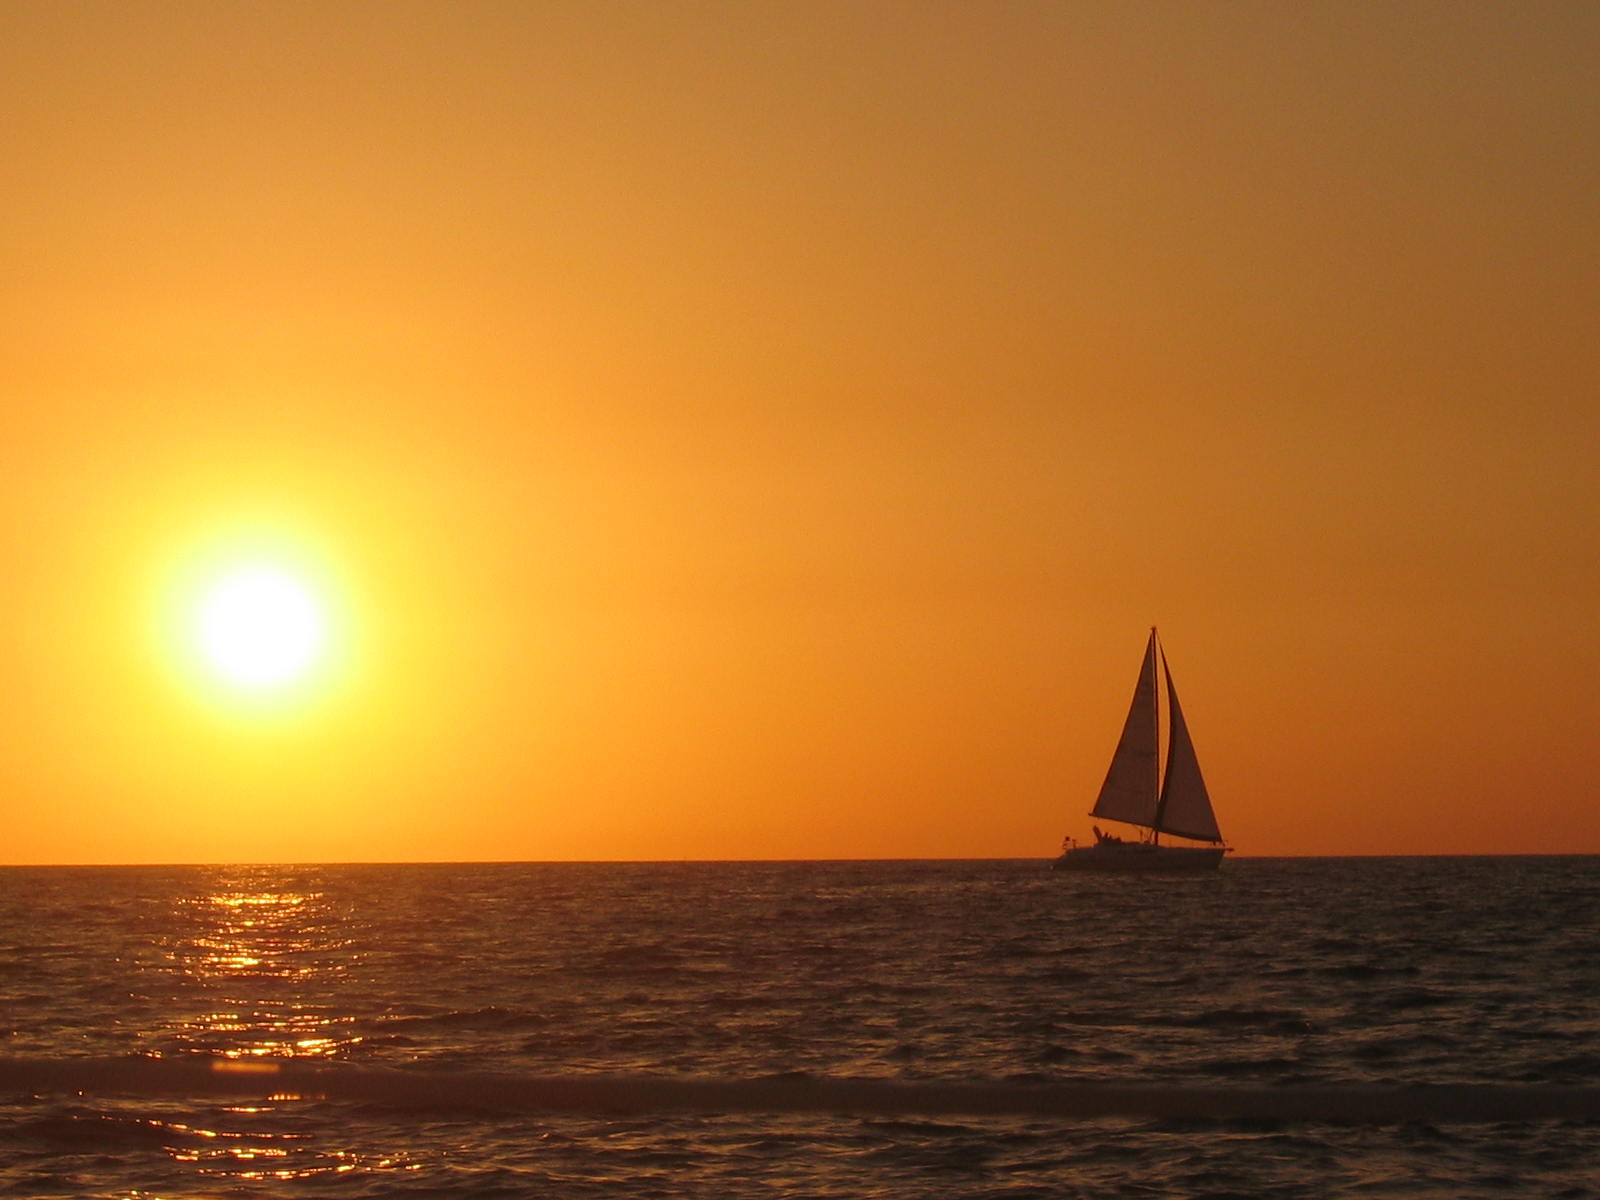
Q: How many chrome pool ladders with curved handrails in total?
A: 0